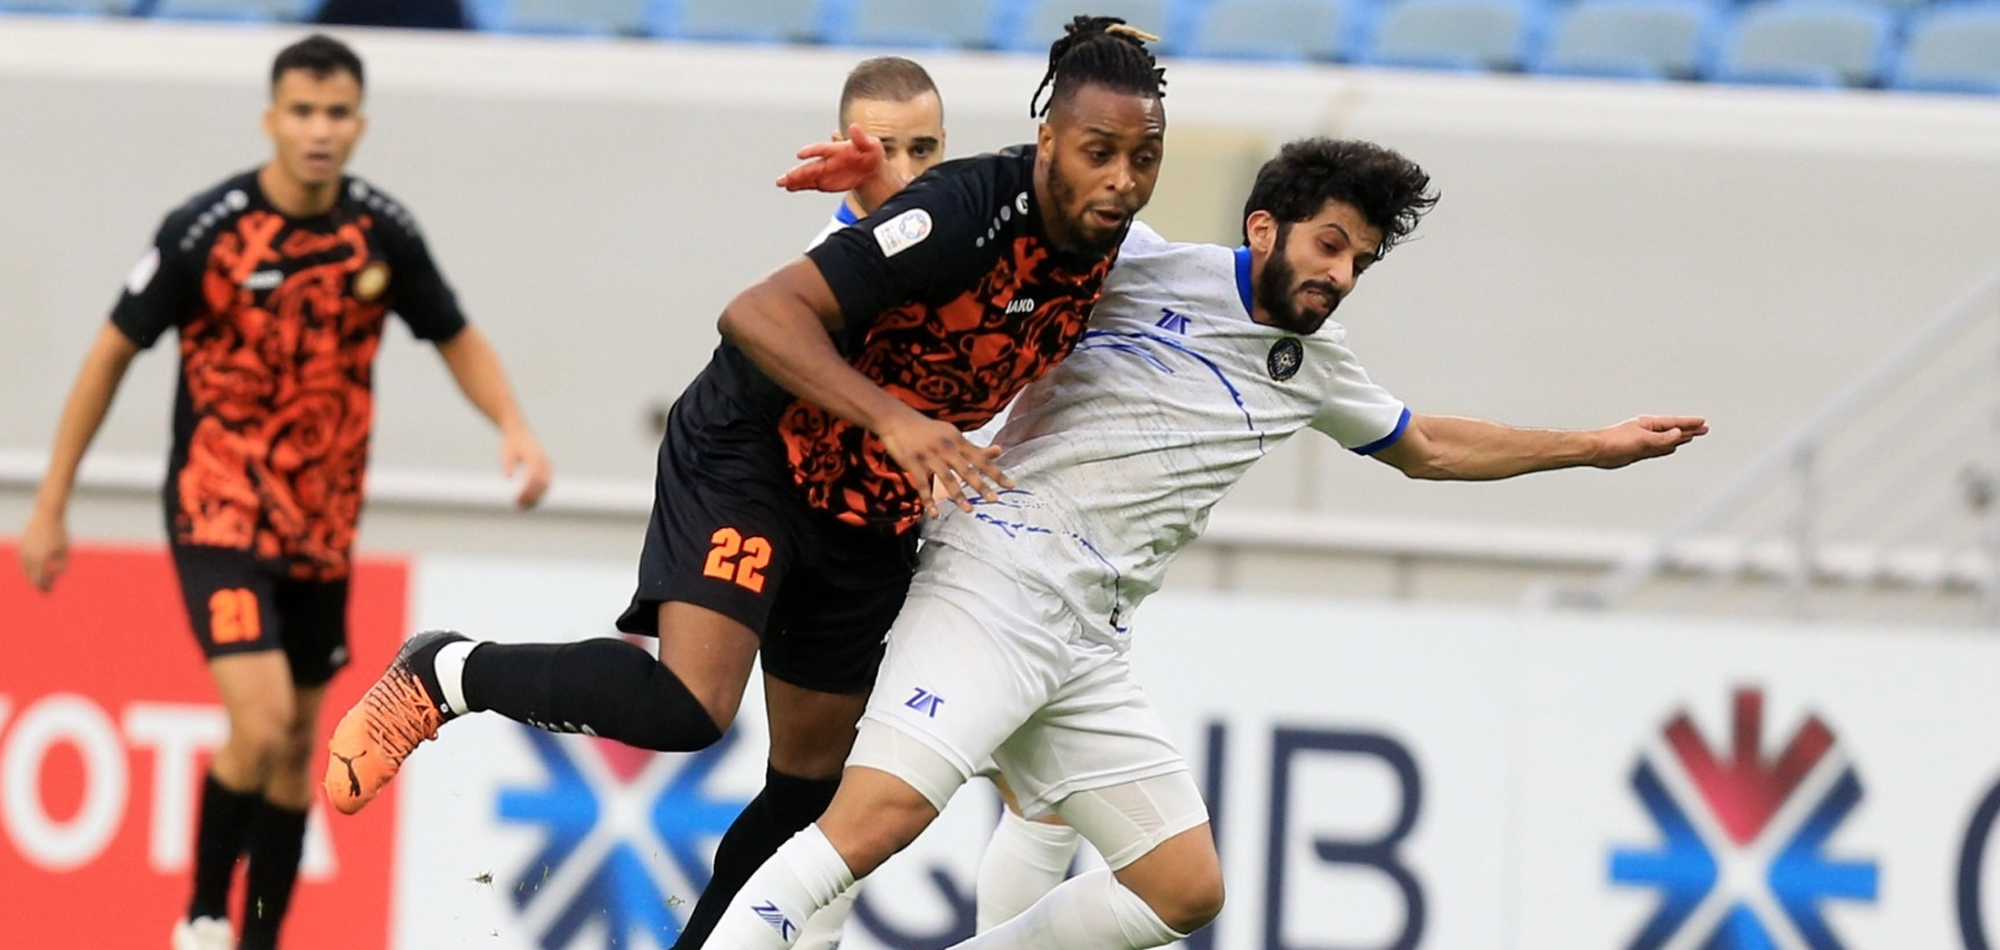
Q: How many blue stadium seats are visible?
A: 11